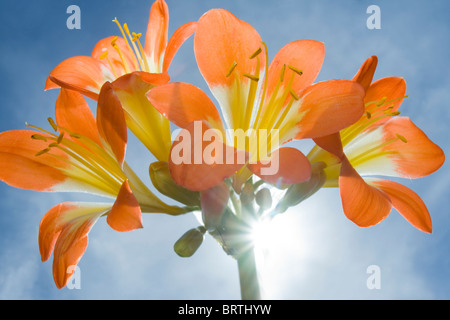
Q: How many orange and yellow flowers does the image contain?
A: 4